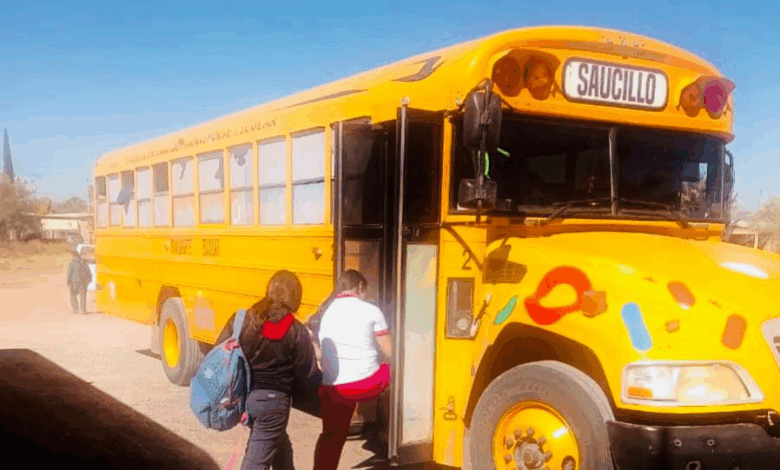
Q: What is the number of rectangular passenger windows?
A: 10